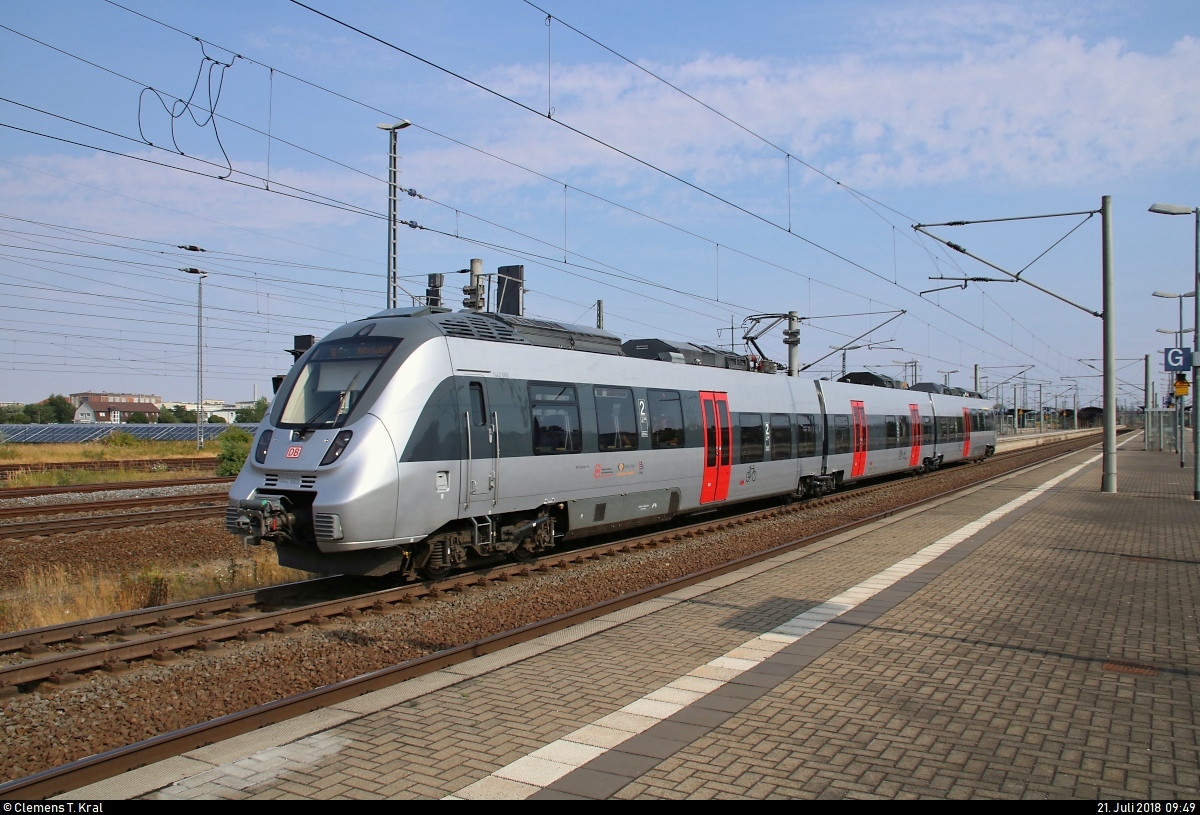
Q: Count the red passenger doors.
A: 4